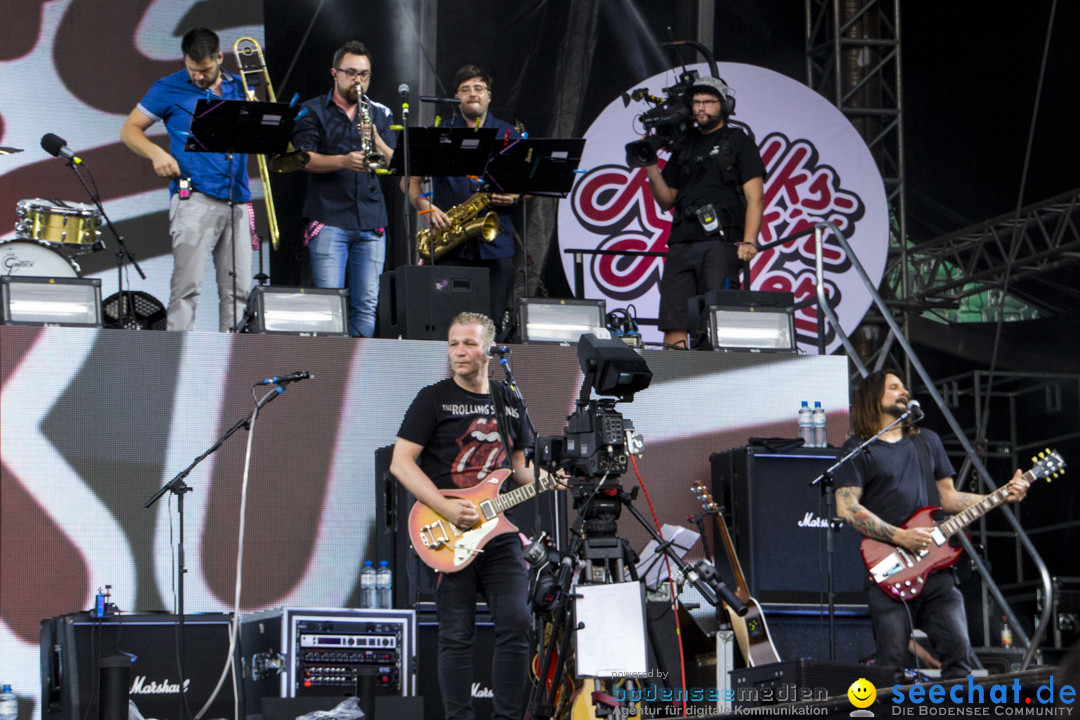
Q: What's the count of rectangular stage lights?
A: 4